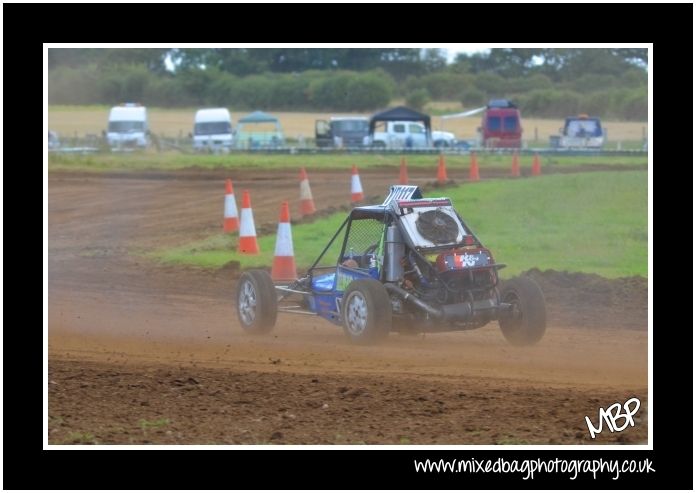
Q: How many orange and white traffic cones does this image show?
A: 5